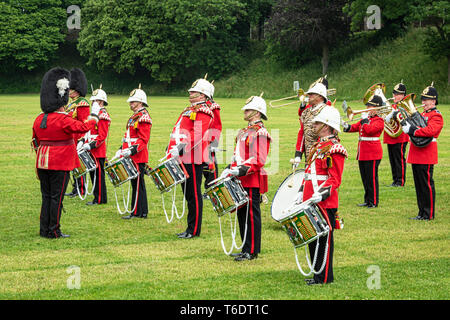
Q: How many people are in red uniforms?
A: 13